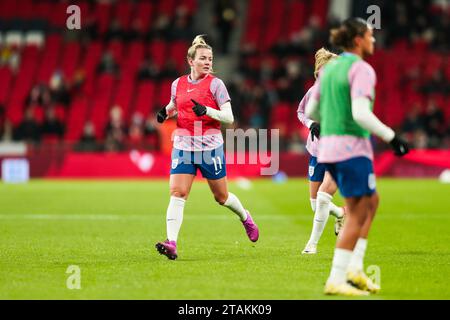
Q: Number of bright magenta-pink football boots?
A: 2